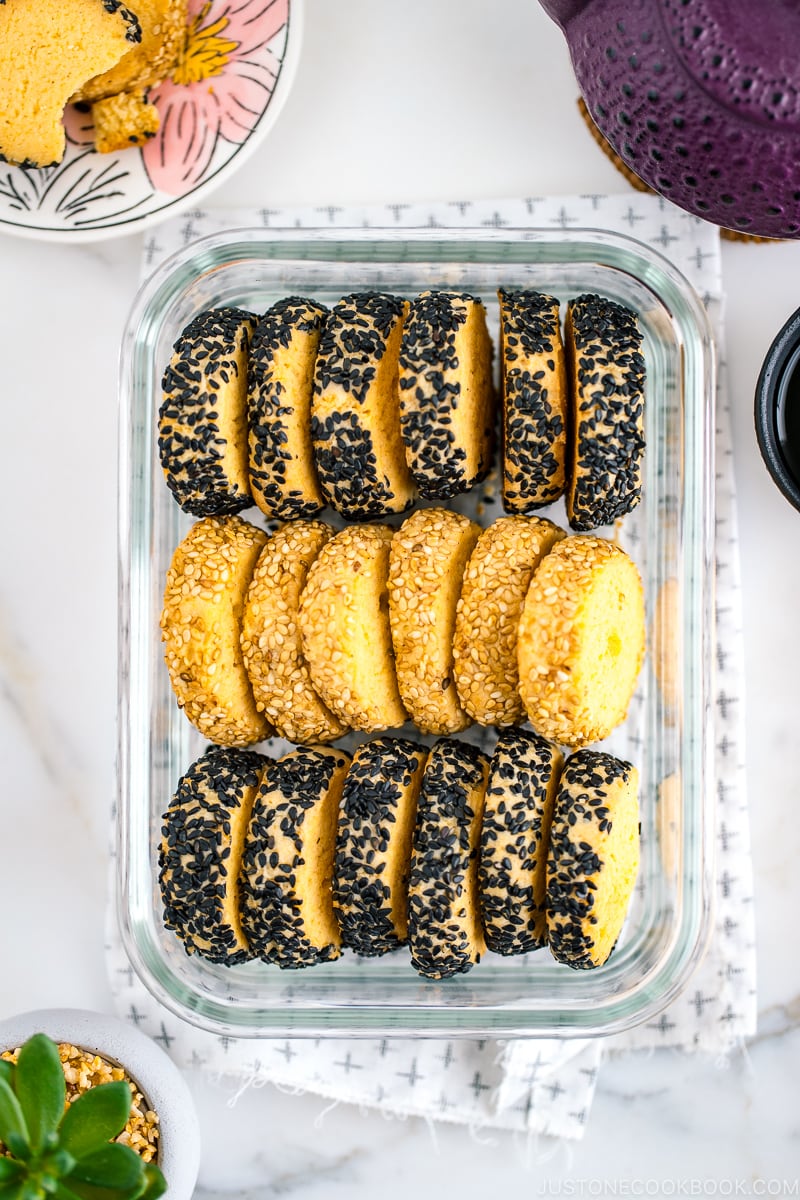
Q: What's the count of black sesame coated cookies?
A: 13